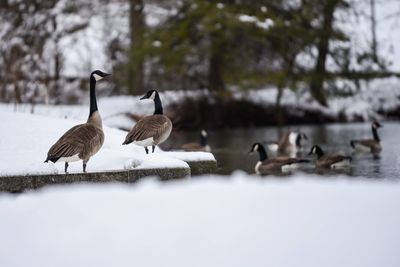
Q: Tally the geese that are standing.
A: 2